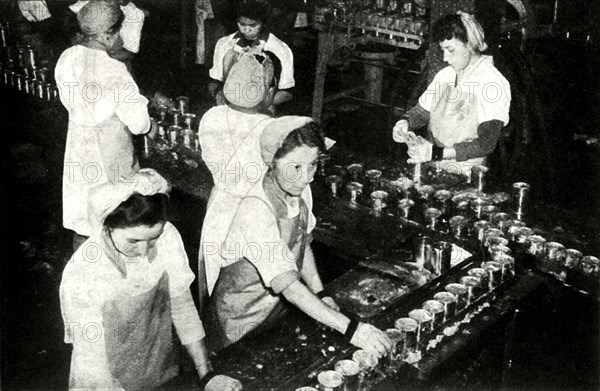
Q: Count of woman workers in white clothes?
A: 6